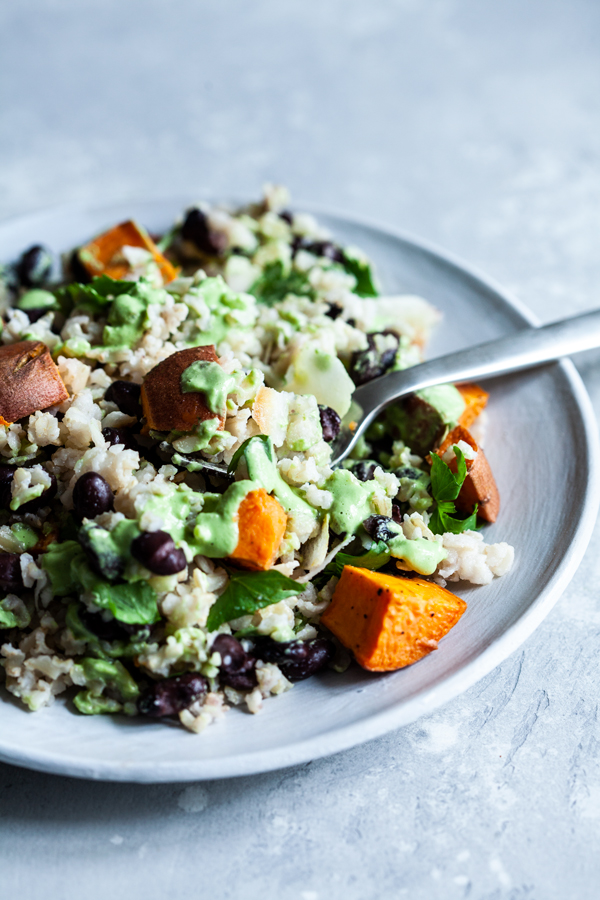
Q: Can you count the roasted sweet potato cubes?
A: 7